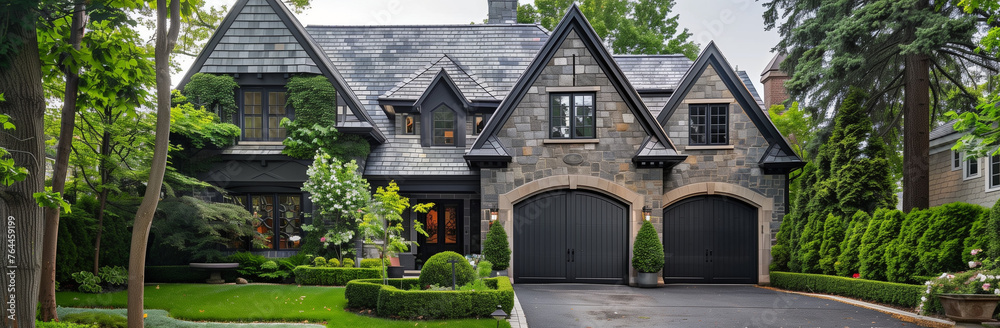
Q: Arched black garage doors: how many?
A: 2